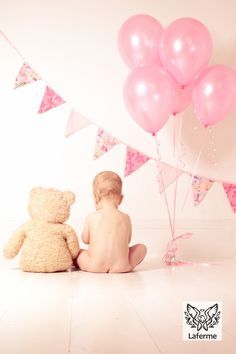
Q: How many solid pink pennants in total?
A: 2